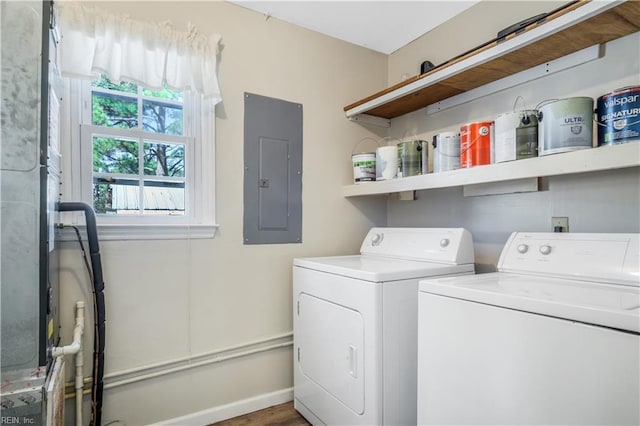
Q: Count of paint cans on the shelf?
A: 8